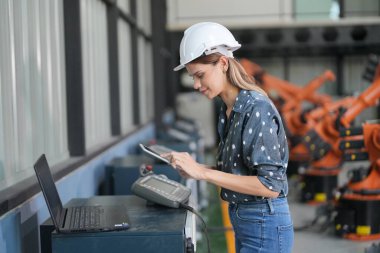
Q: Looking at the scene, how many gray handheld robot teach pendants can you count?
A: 1